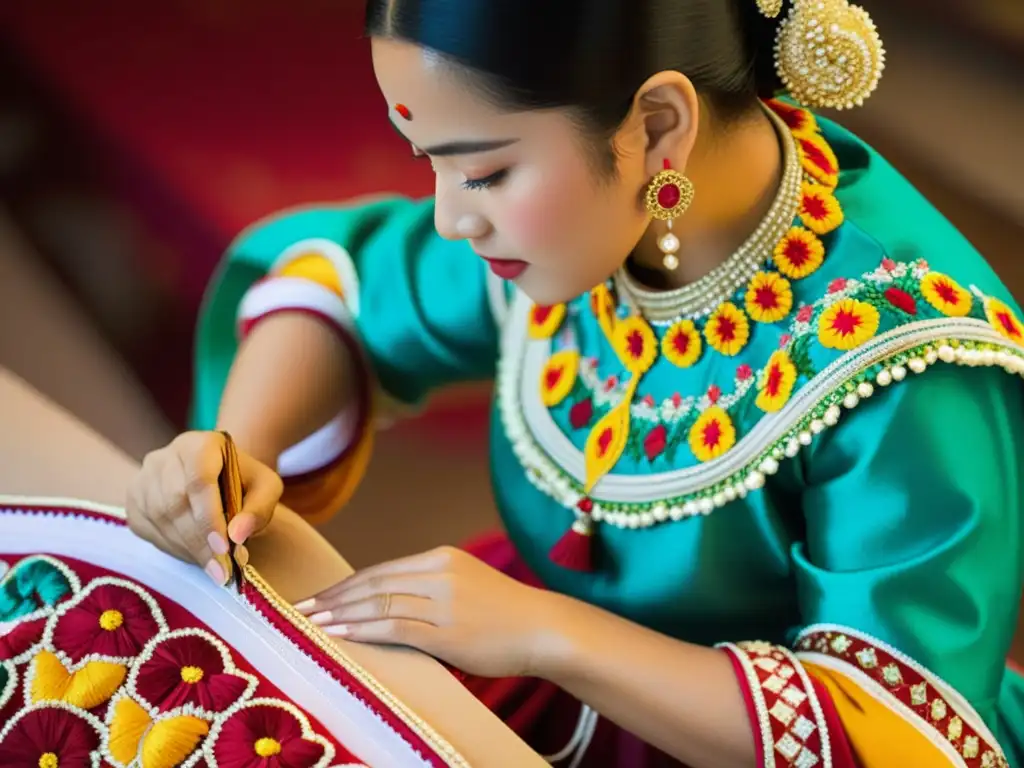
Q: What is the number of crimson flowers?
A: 4